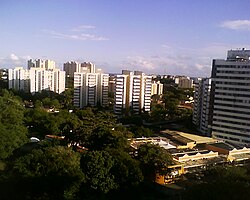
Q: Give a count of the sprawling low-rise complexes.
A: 1